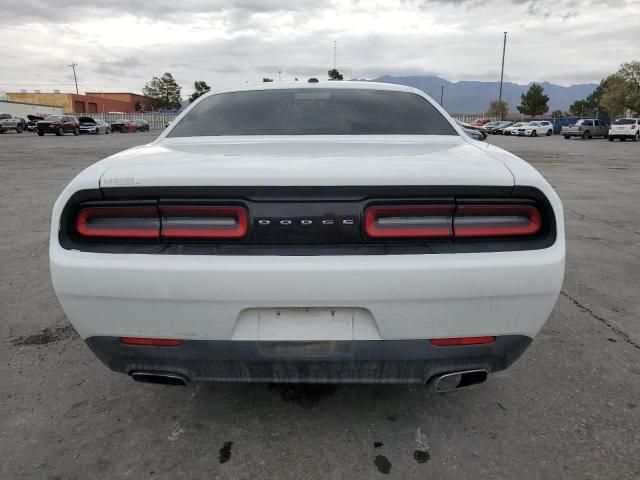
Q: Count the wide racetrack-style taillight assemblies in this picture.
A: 2